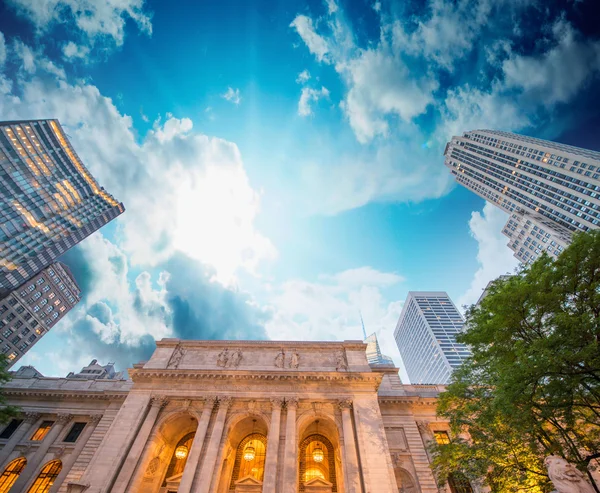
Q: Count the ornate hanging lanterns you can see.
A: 3